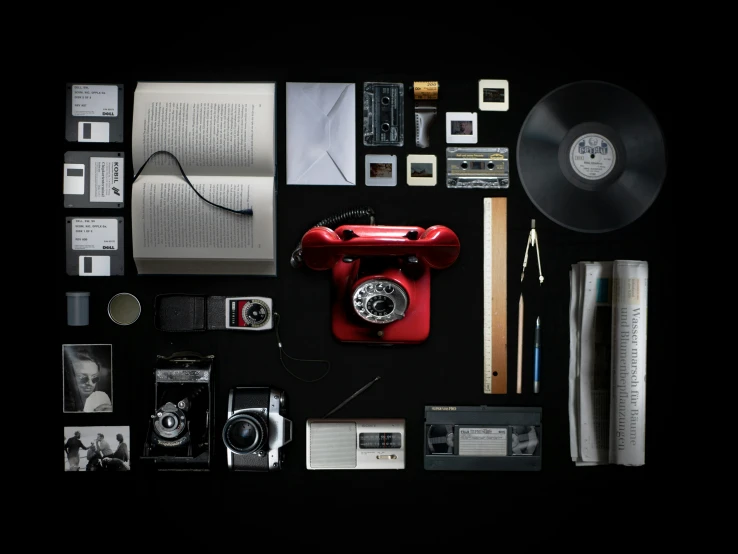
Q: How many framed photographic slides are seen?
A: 4